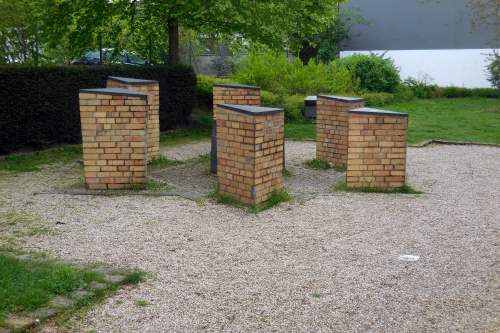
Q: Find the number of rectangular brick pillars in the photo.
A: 6